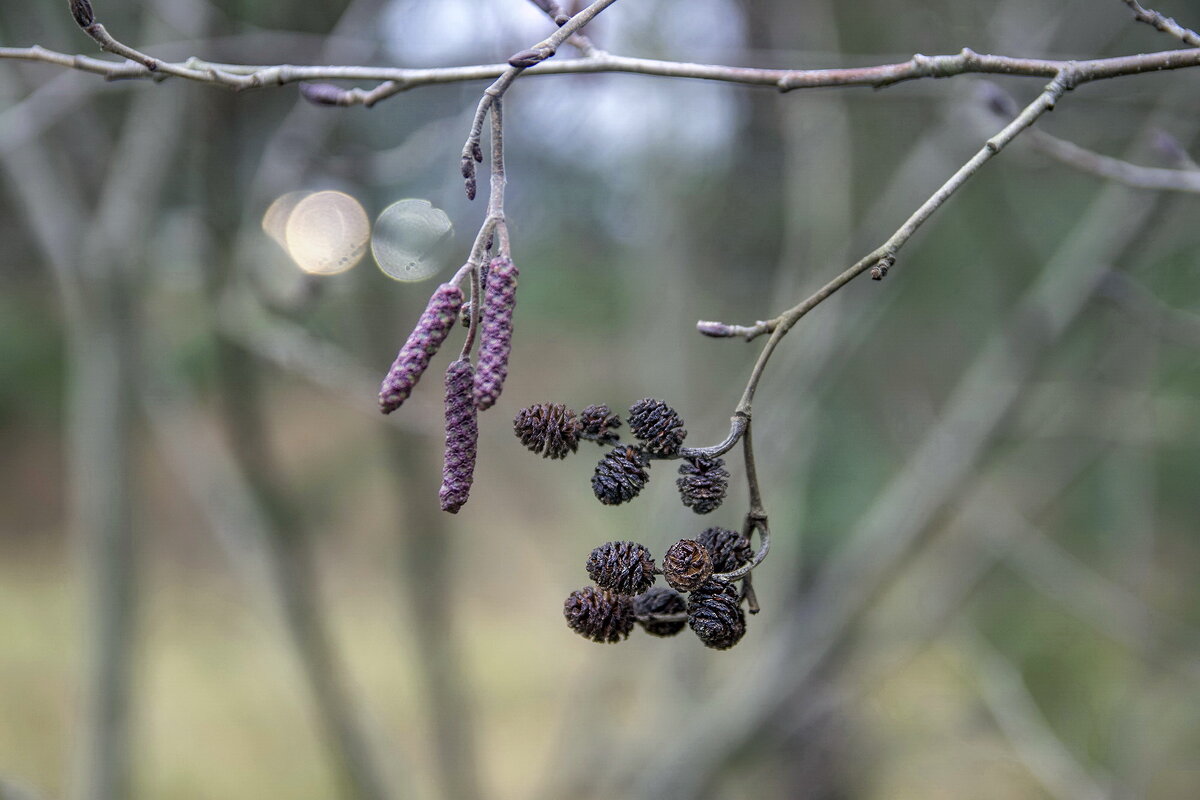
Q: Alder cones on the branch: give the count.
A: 11